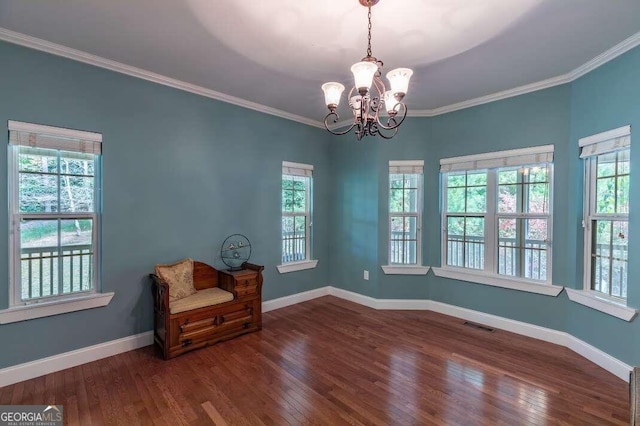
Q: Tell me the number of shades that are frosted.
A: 5